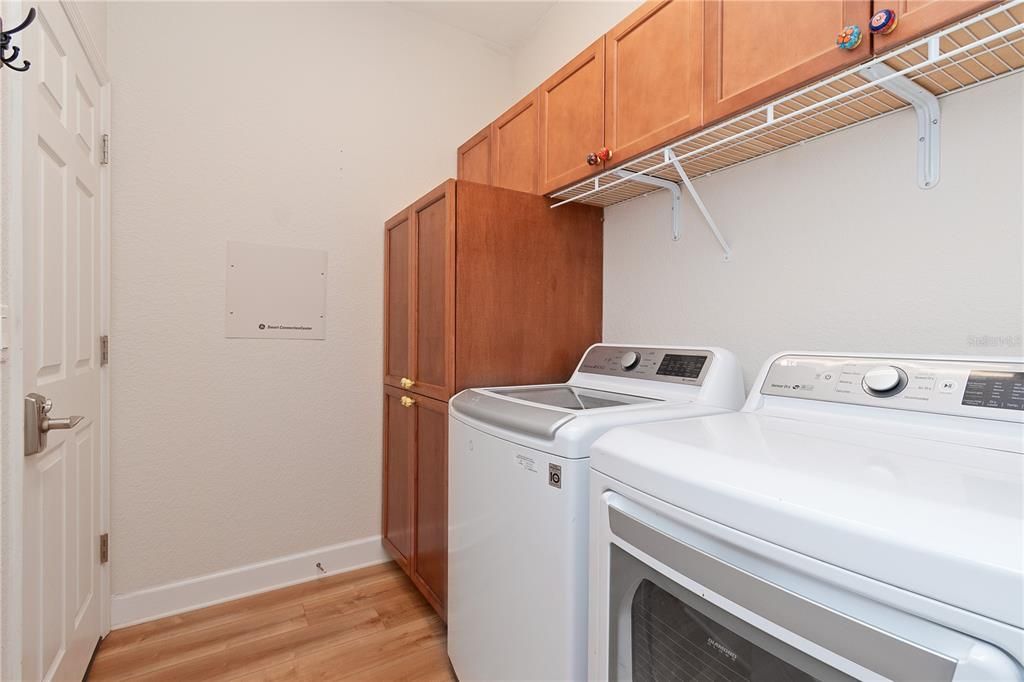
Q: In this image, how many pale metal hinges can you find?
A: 3